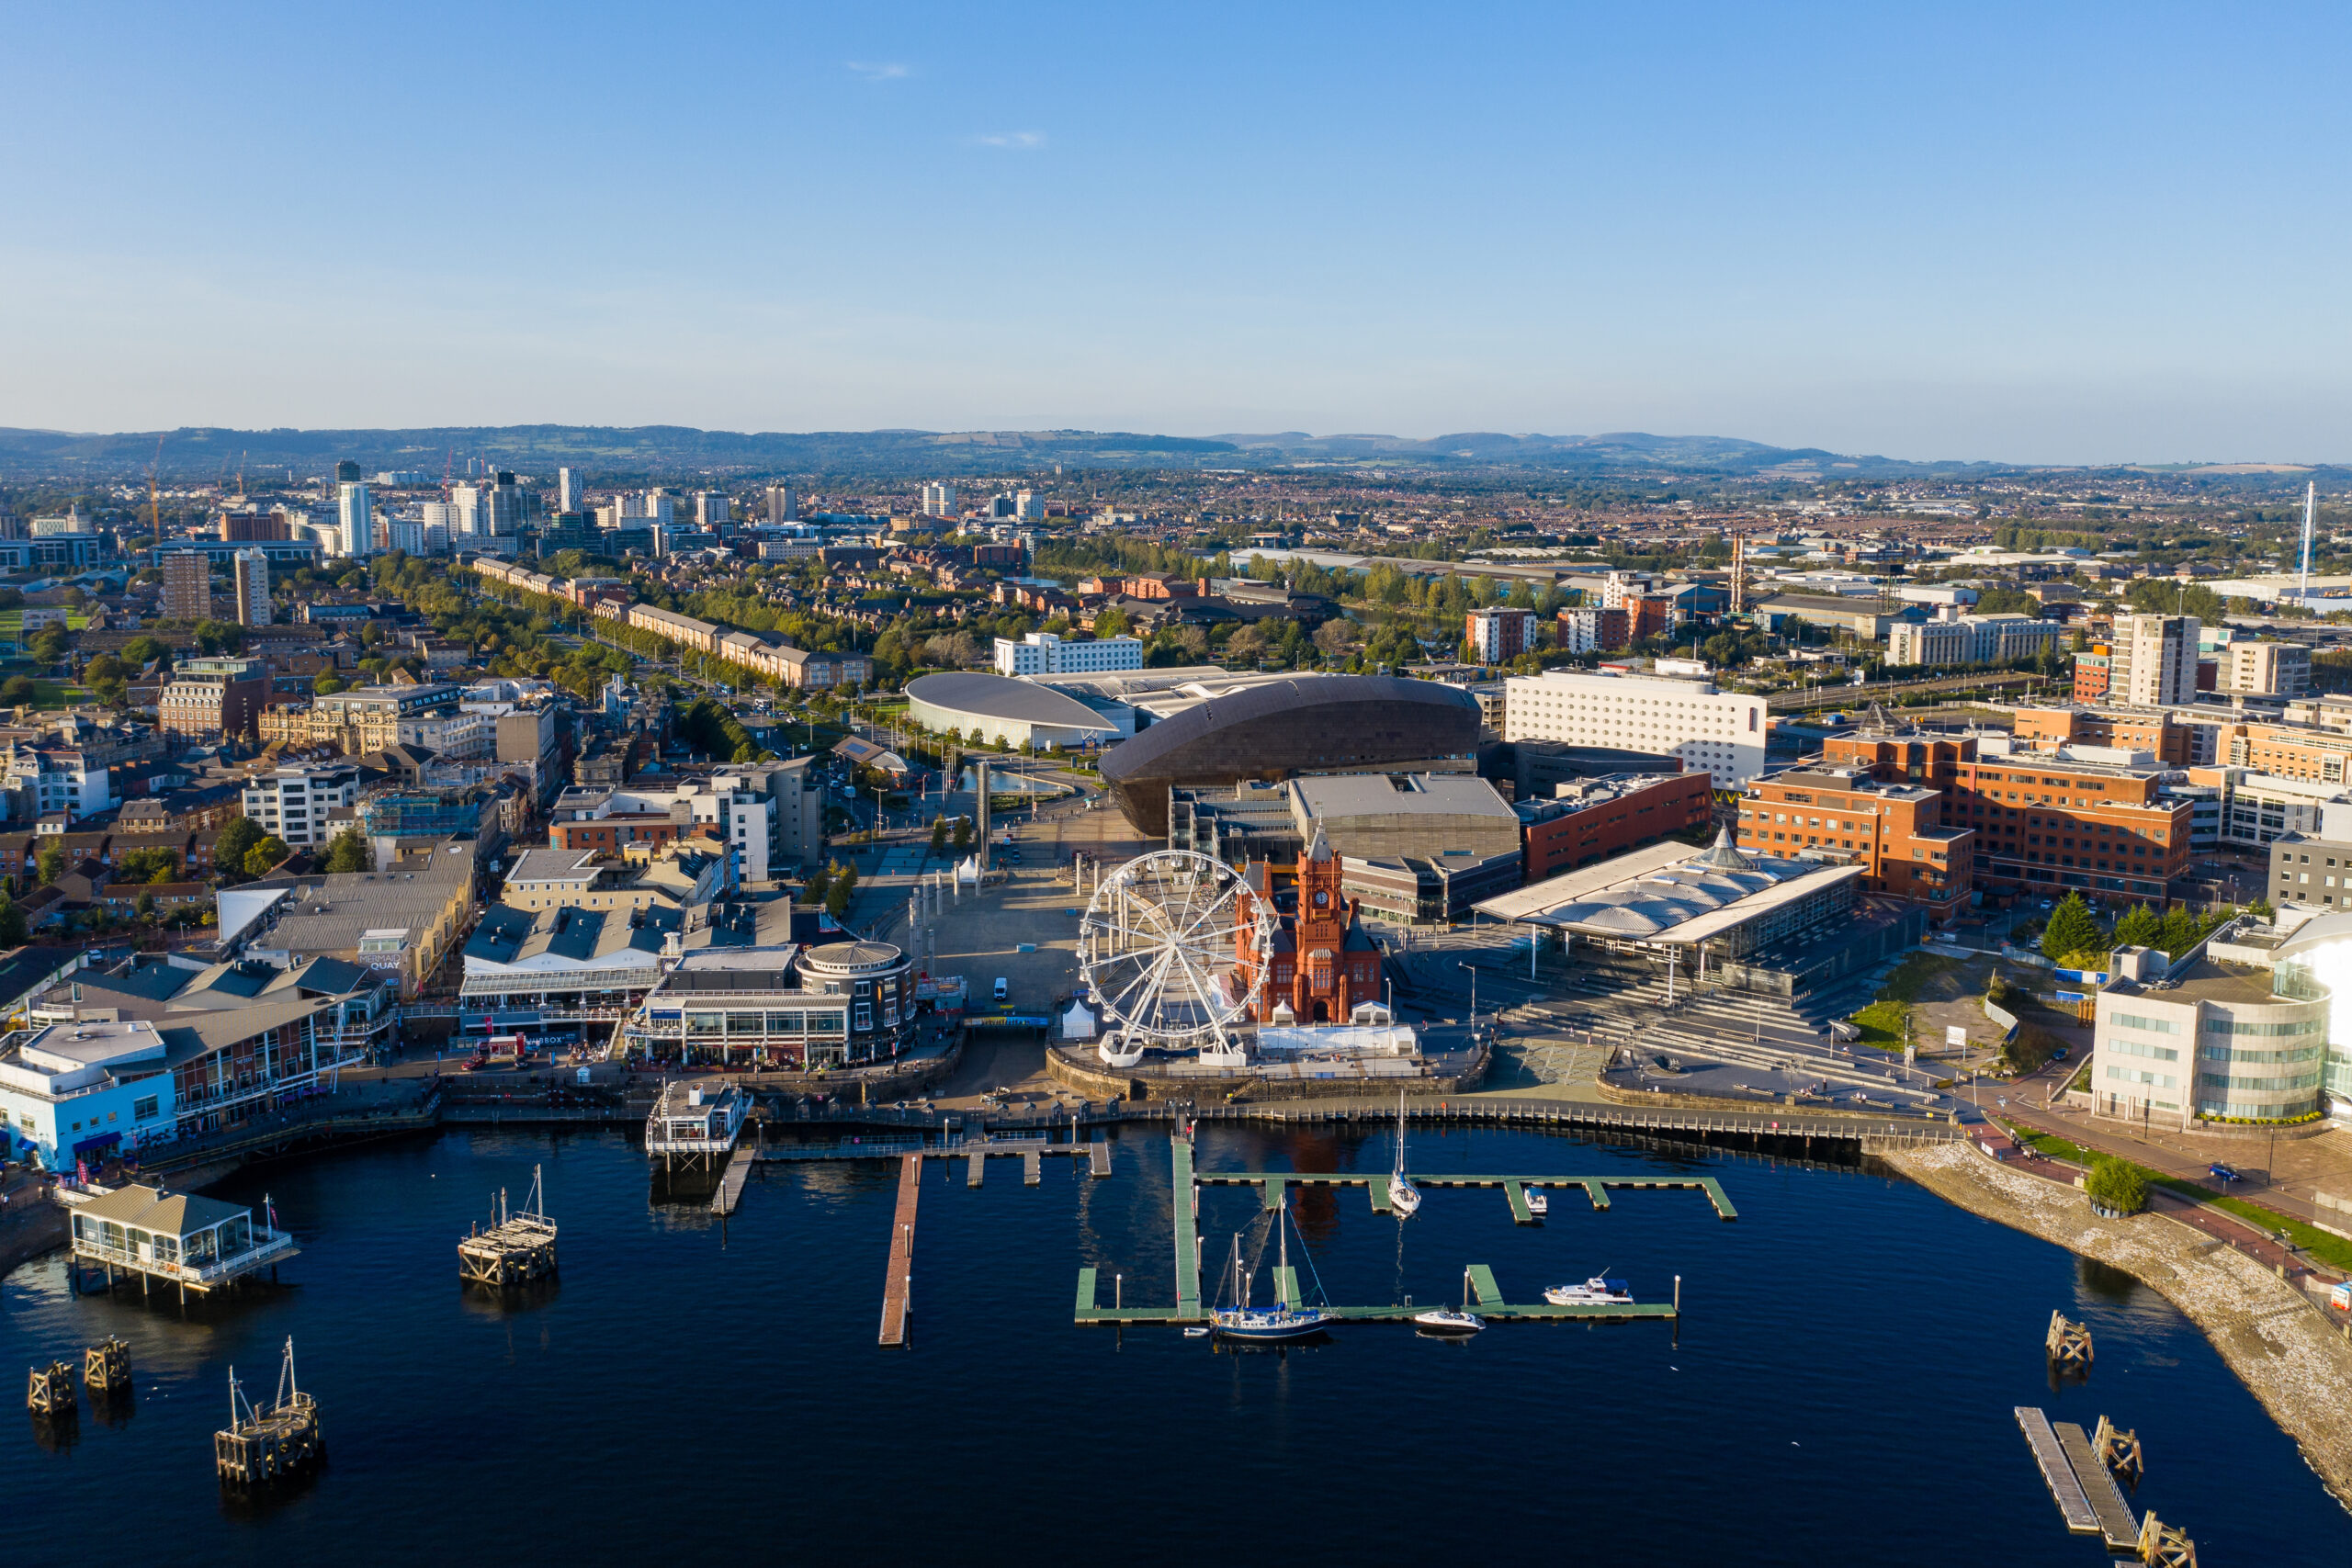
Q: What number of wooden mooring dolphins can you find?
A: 7